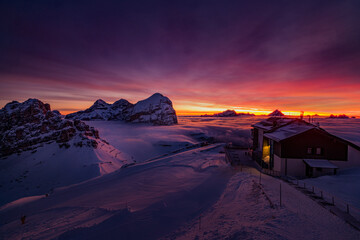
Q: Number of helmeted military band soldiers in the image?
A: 0